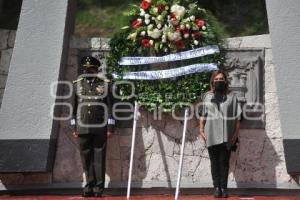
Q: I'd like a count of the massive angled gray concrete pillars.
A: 2